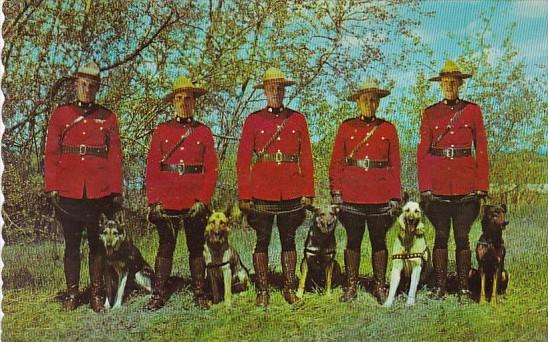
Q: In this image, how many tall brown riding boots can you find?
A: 10